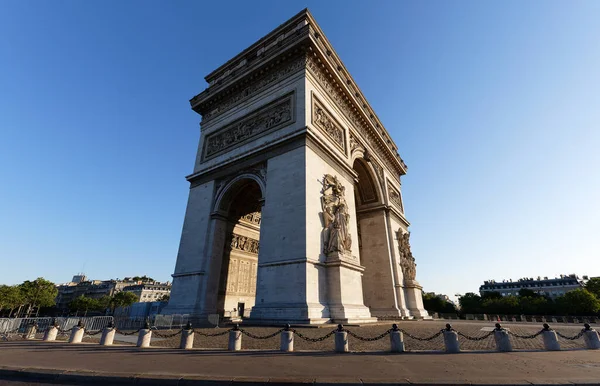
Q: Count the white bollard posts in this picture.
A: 14